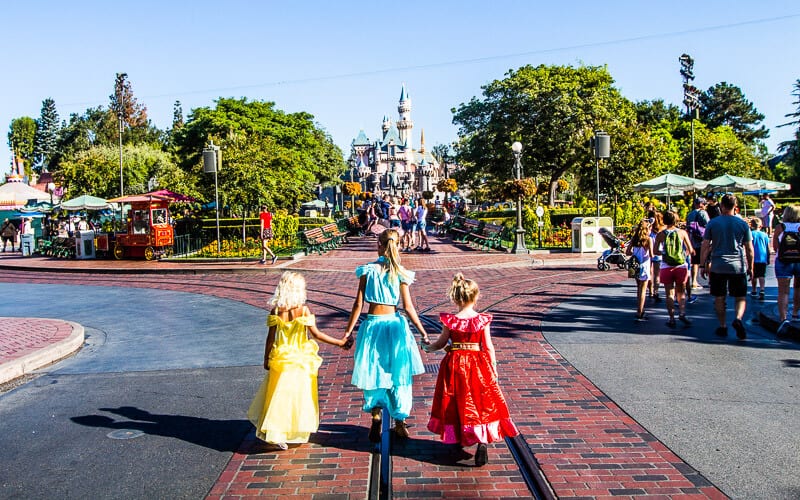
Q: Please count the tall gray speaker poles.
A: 2